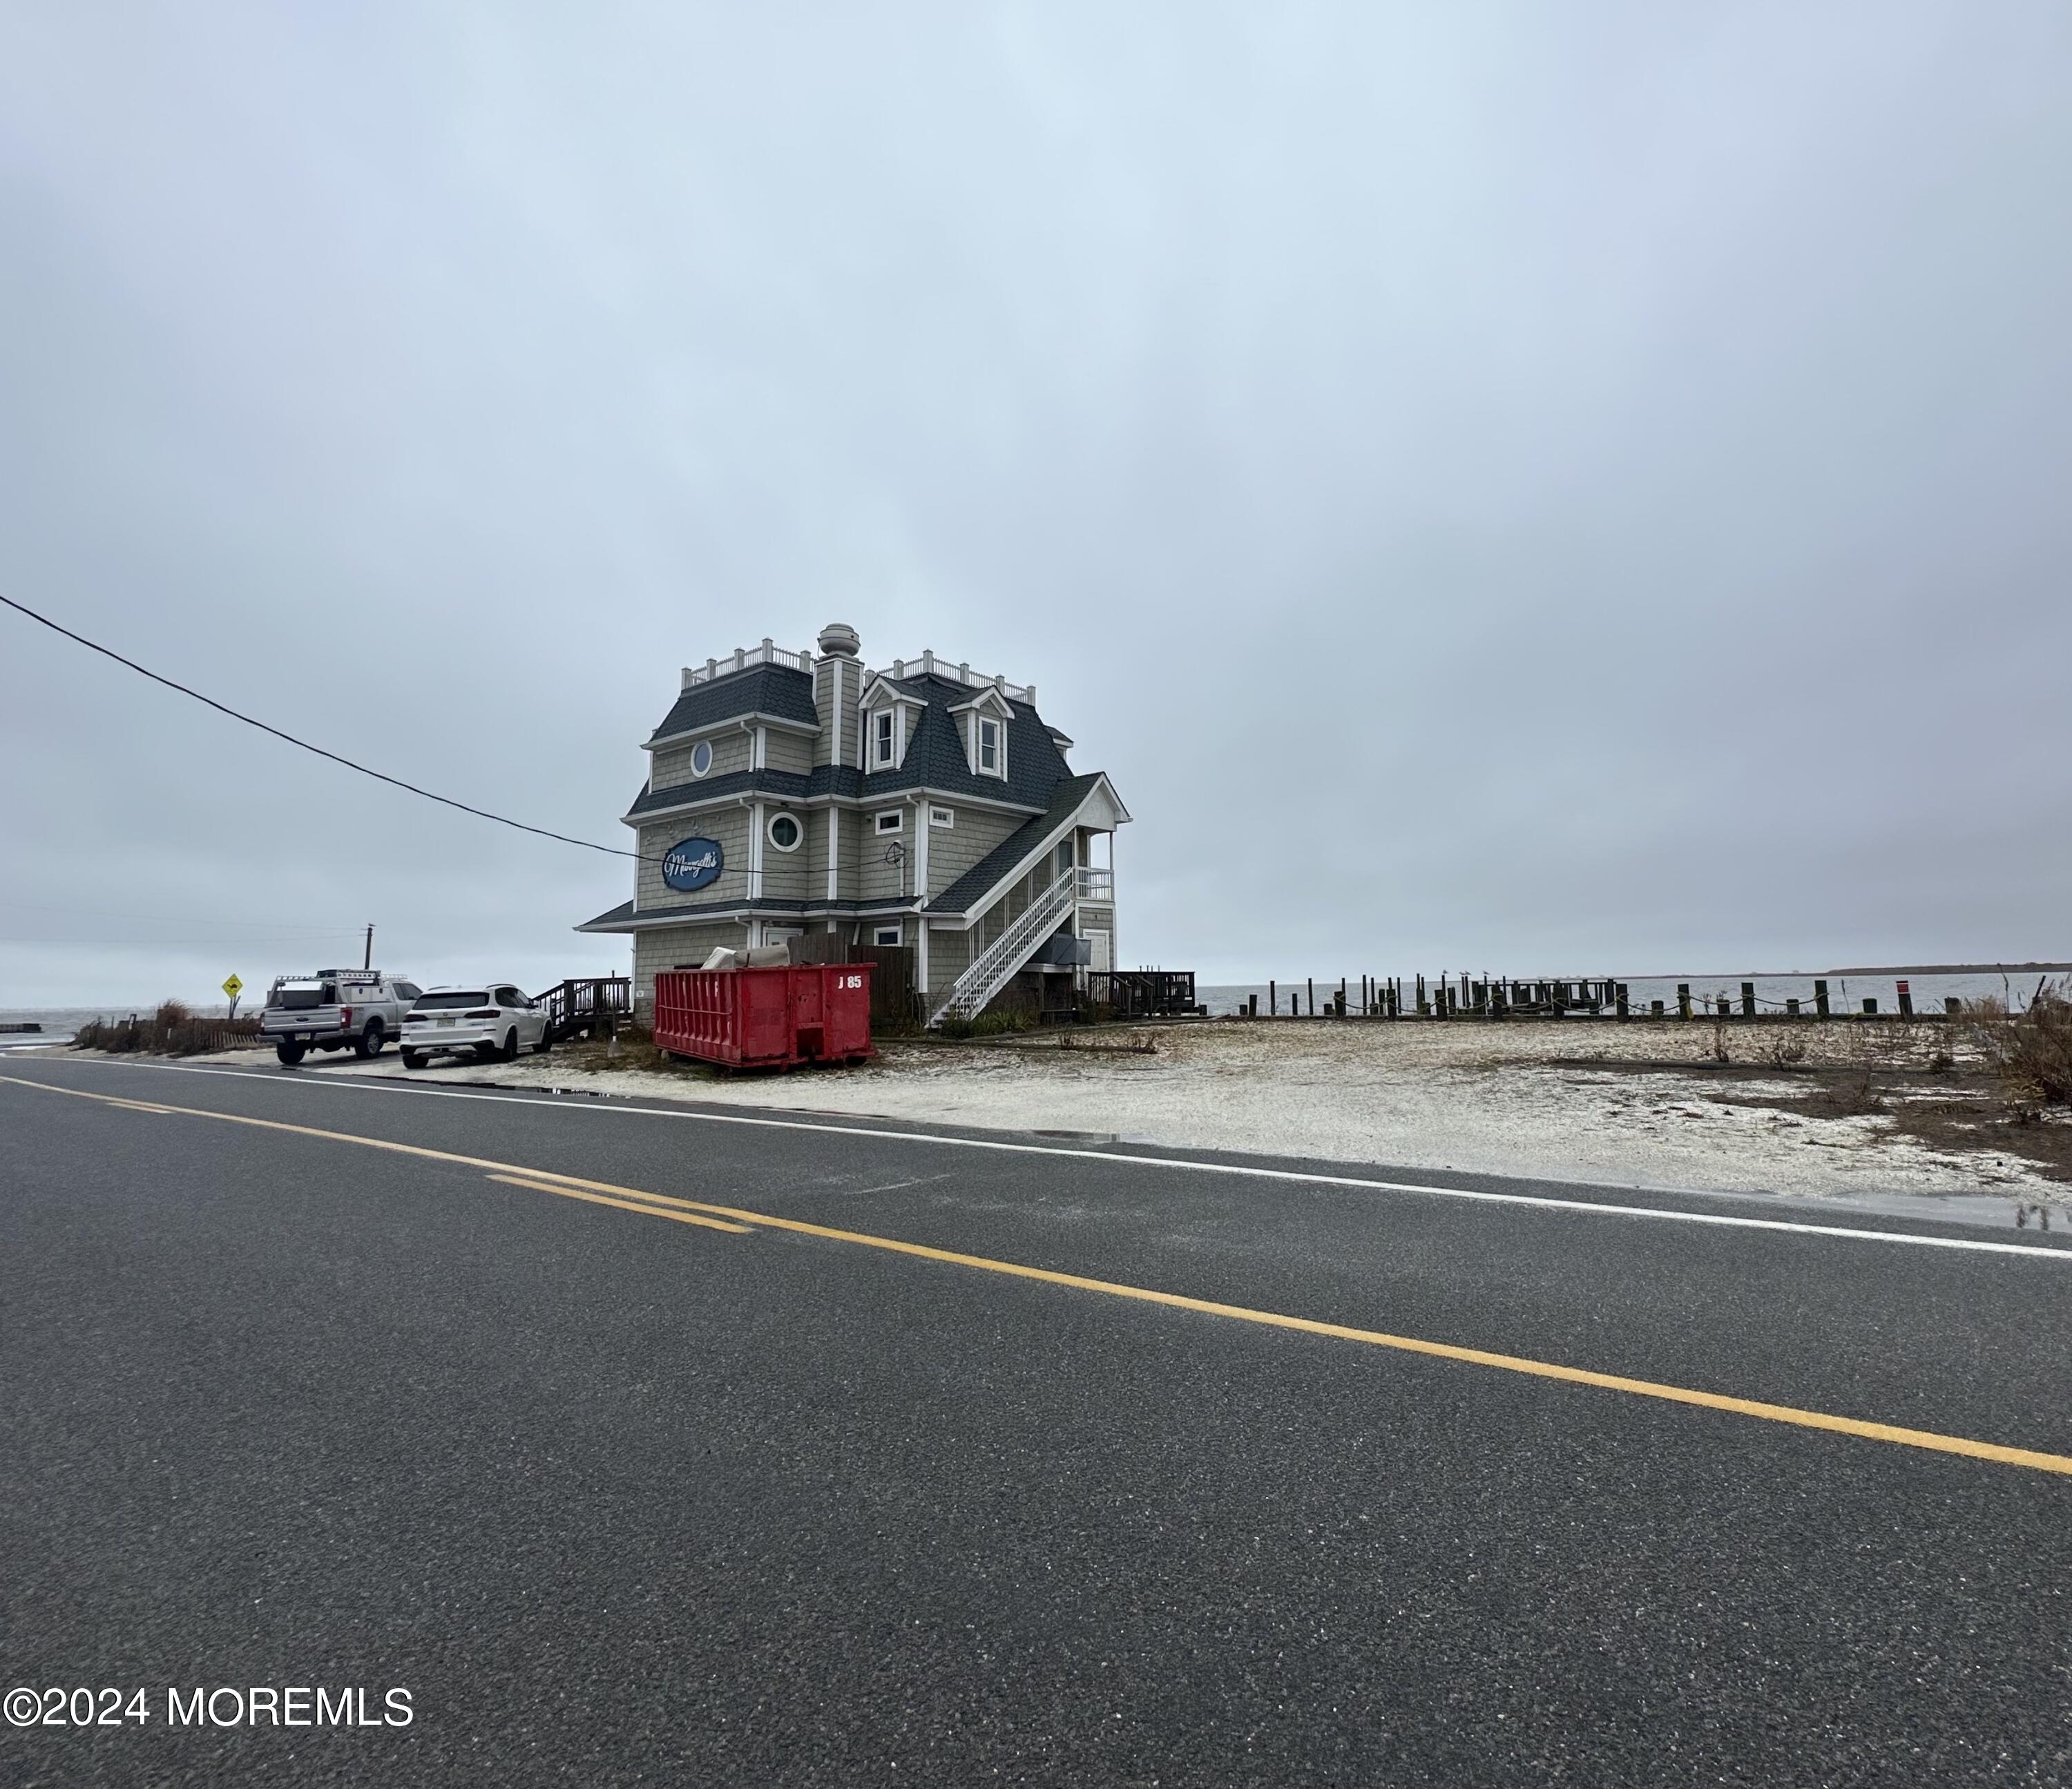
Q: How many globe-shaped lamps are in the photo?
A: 0